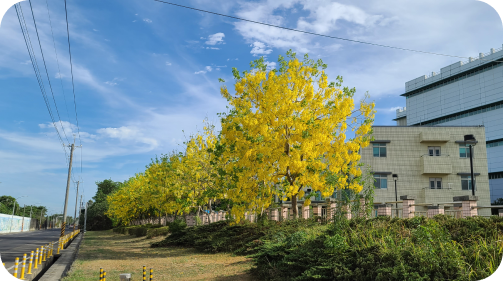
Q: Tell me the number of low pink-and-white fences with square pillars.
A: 1